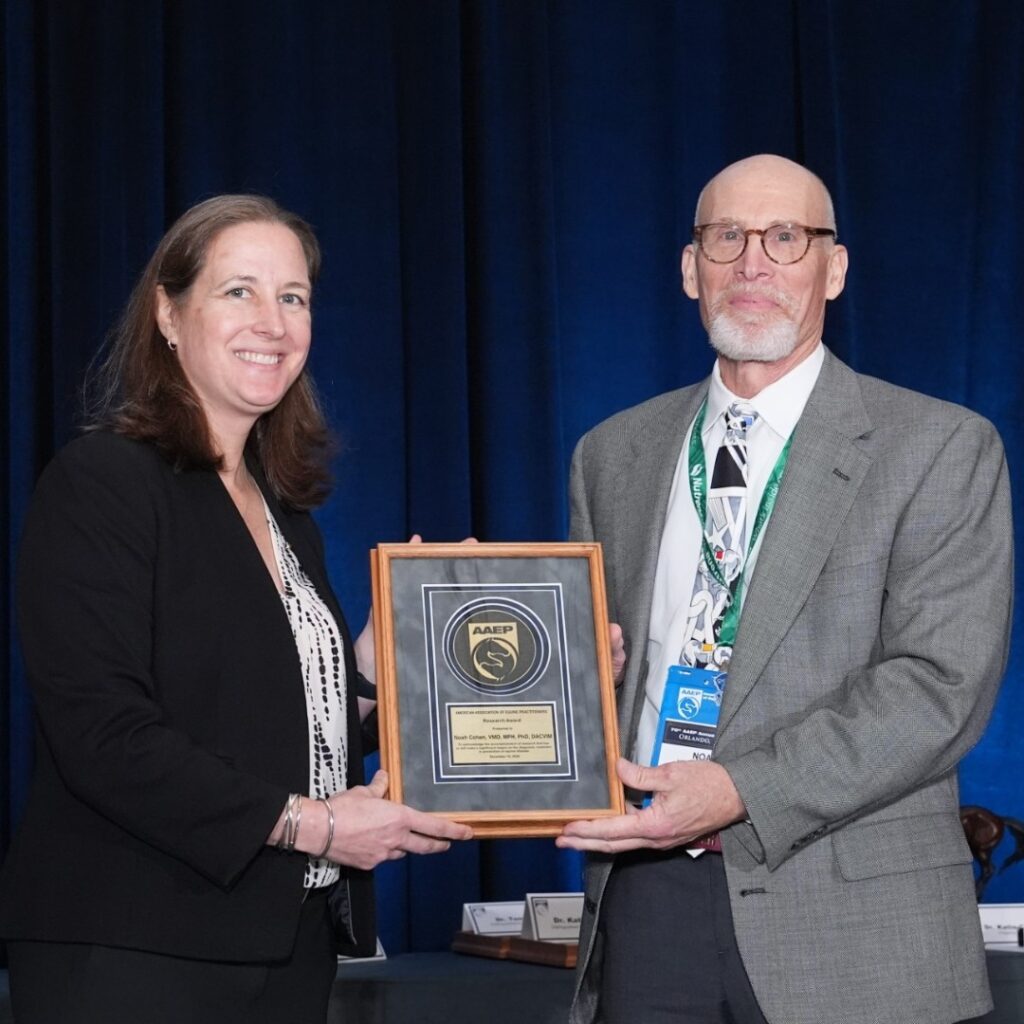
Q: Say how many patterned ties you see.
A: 1